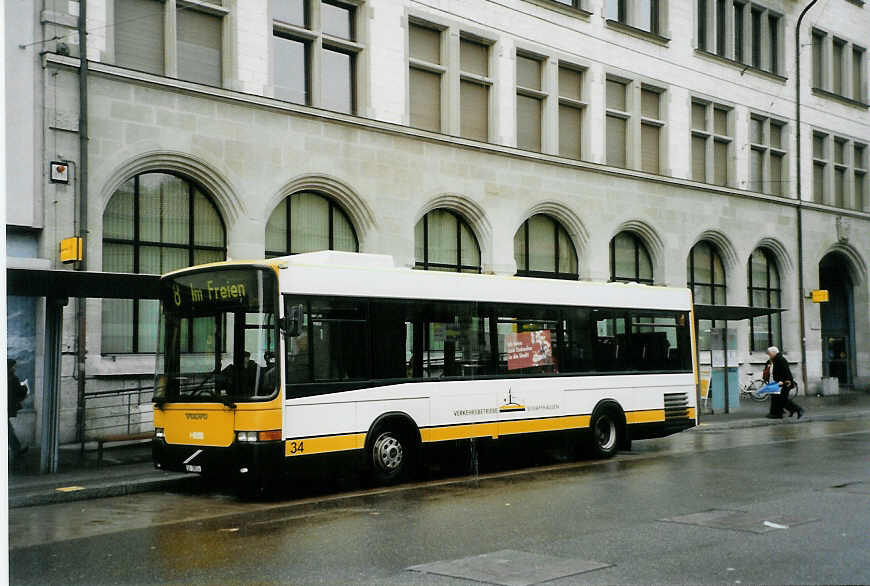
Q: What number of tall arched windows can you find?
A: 7